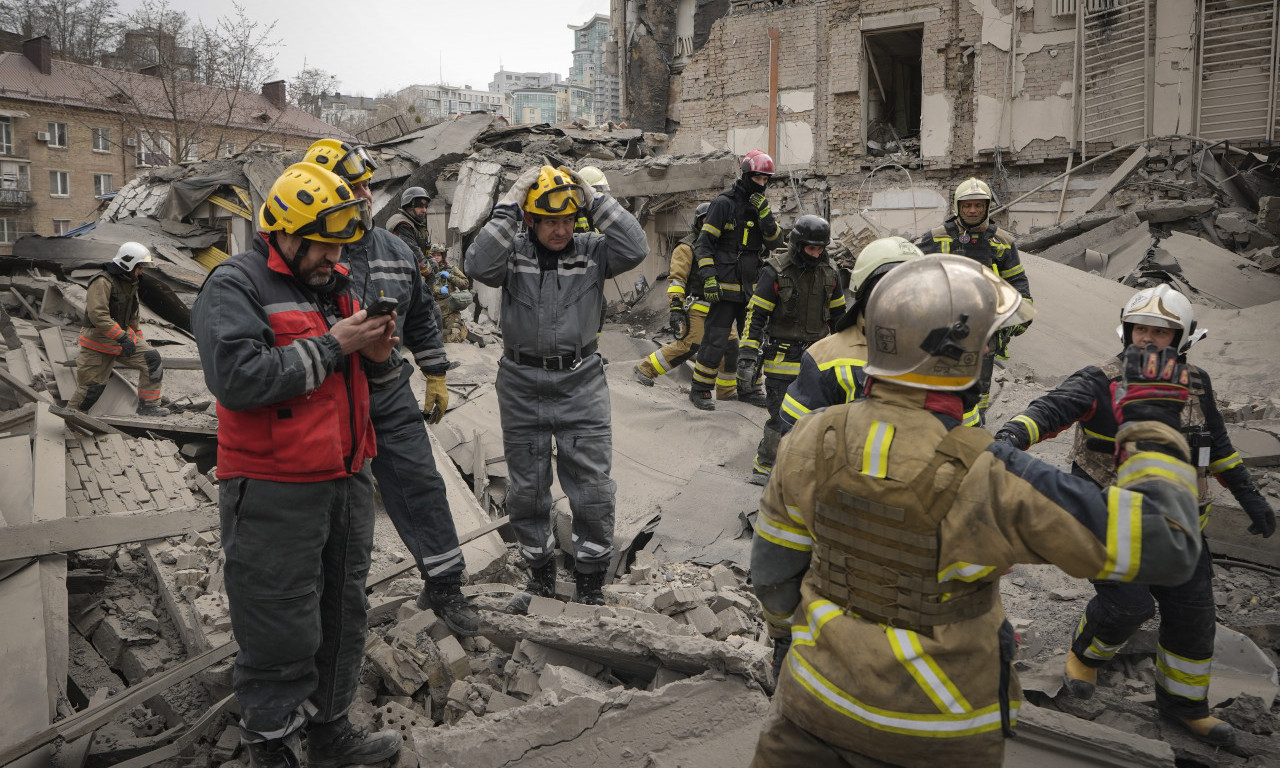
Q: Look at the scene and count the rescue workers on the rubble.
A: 14